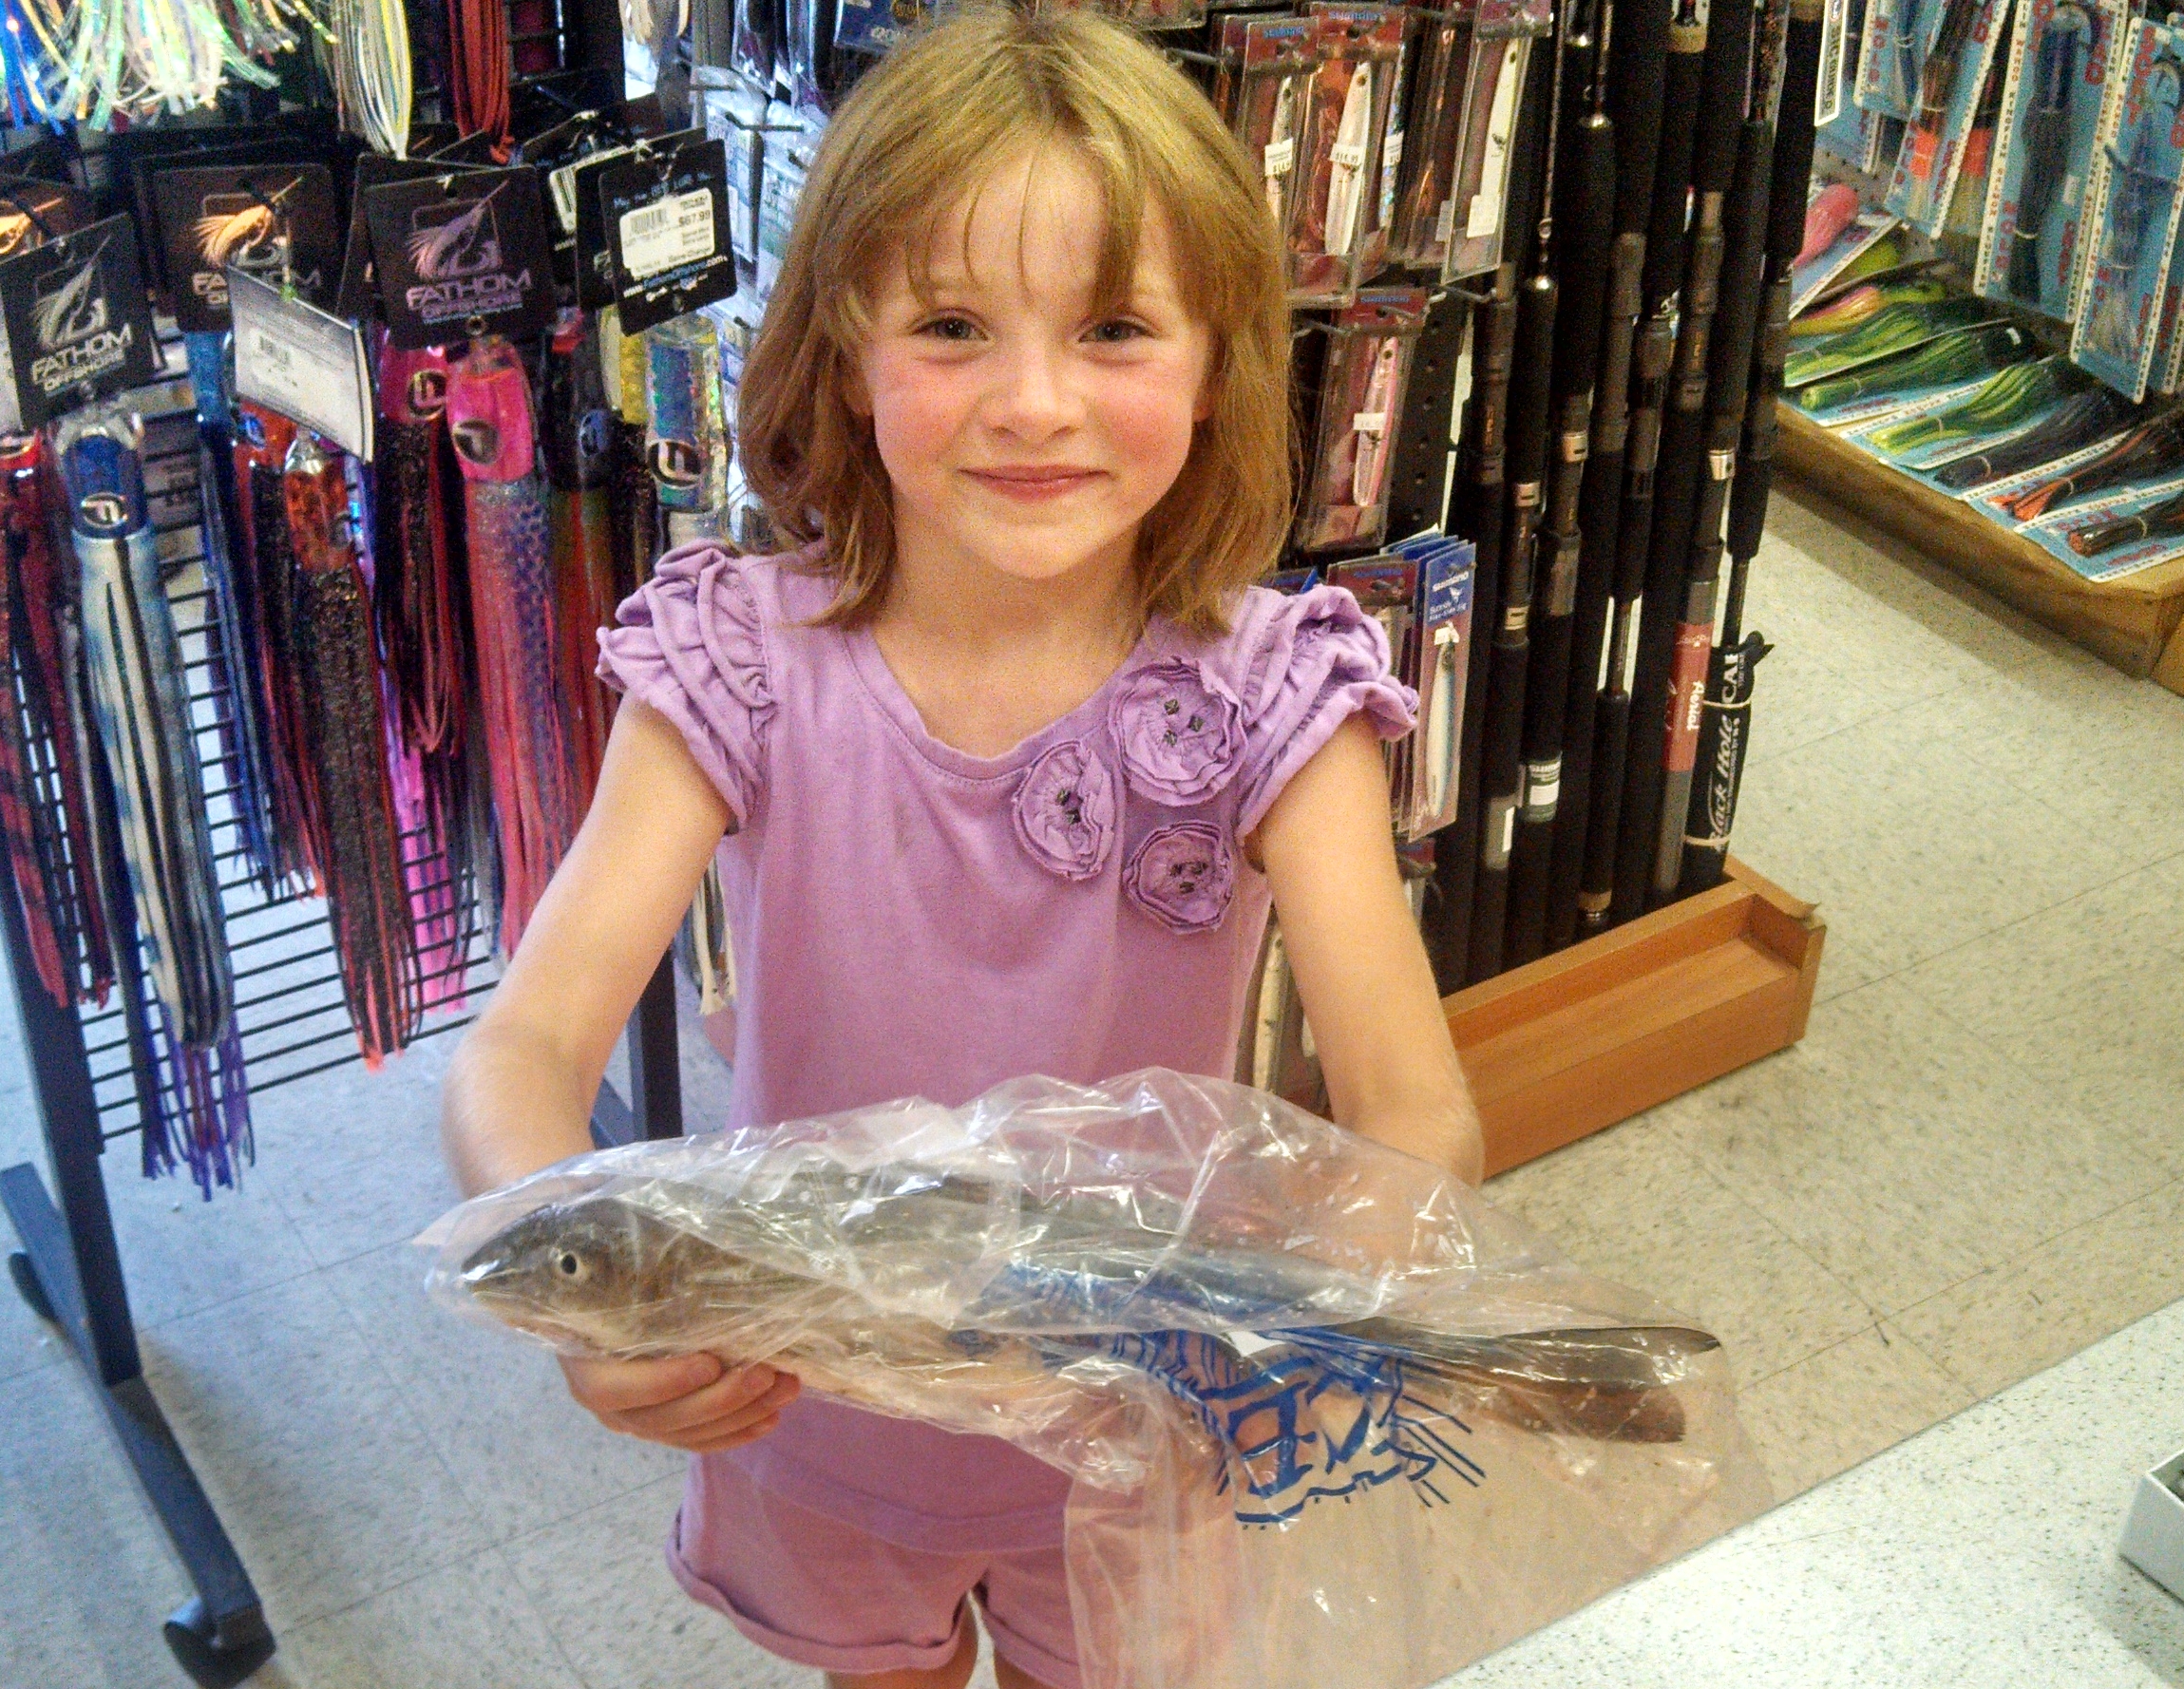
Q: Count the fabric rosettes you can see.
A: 3